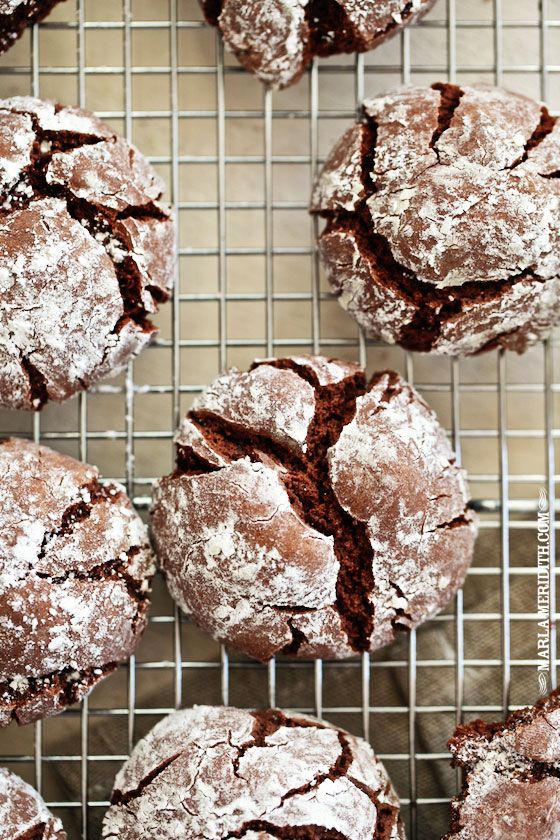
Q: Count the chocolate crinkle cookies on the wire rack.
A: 9